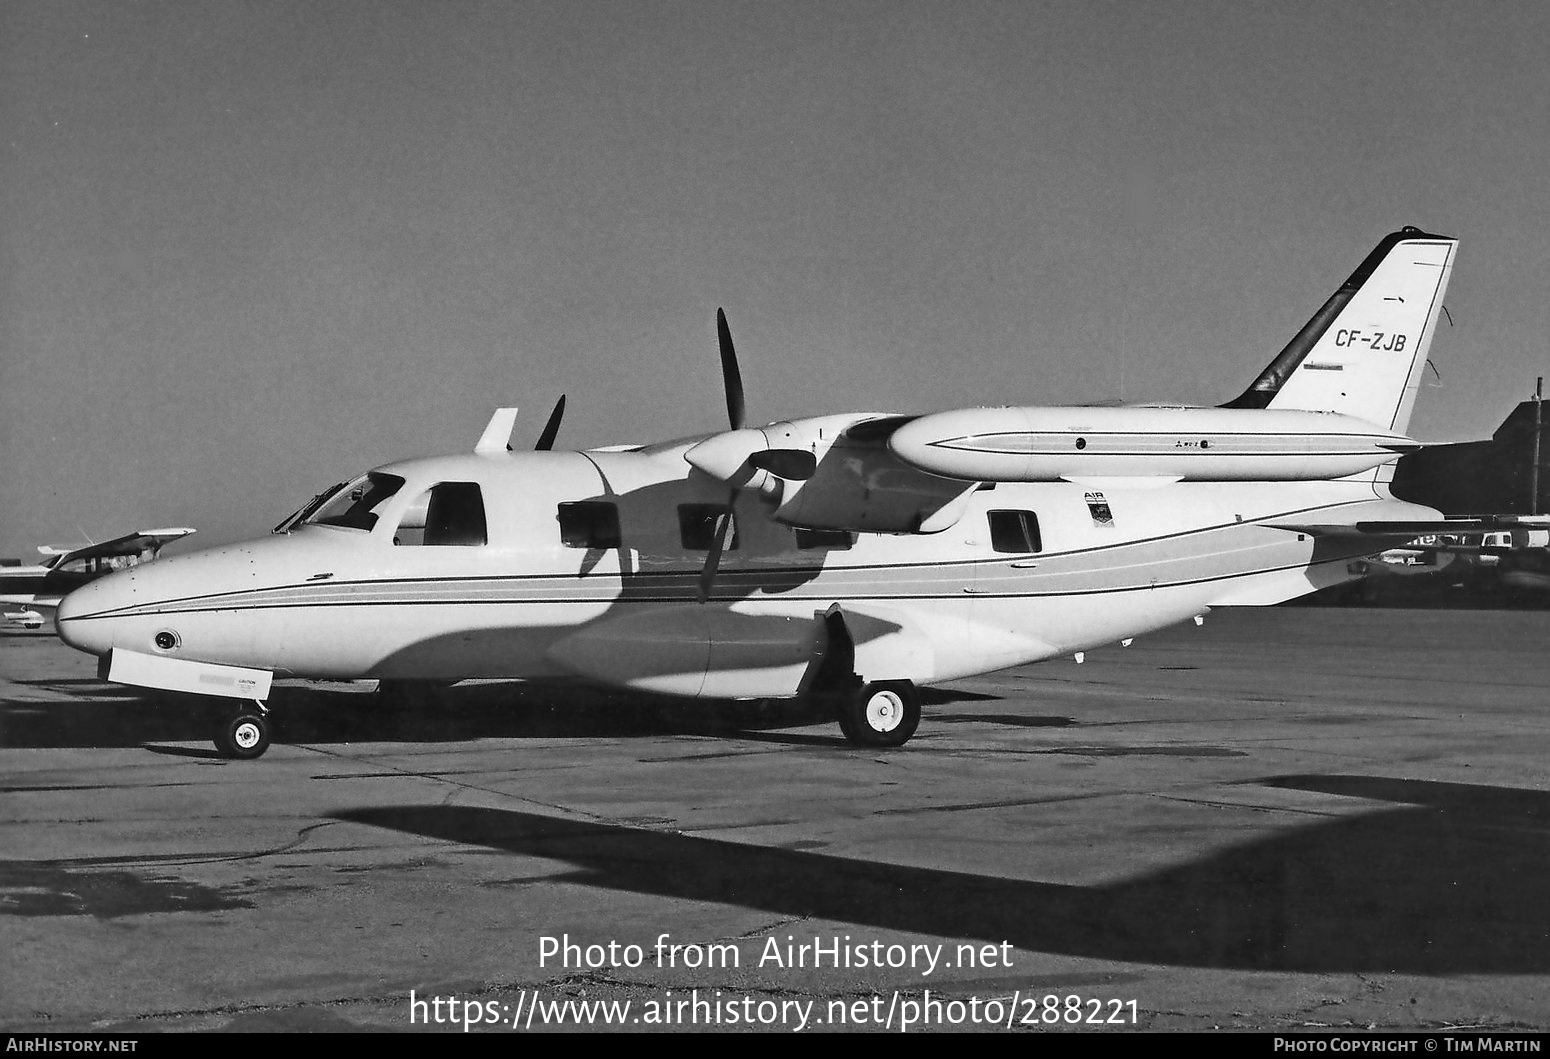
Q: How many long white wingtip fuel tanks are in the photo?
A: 1